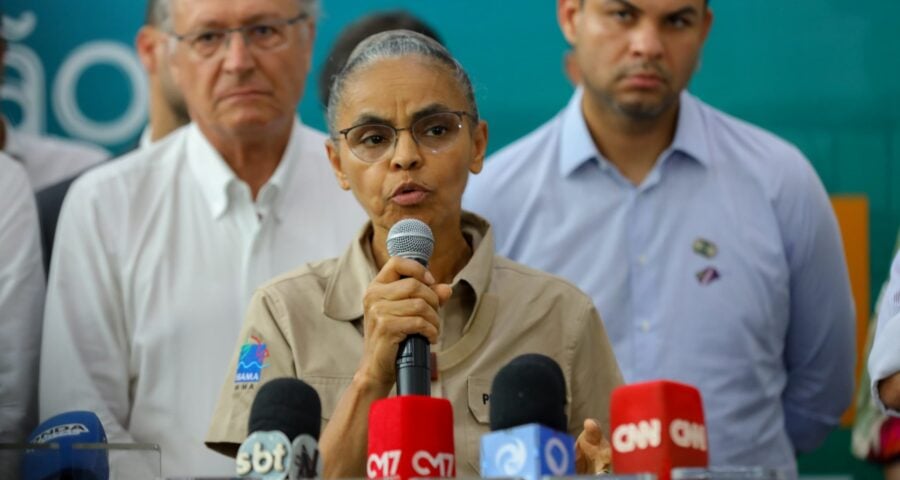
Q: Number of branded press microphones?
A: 5